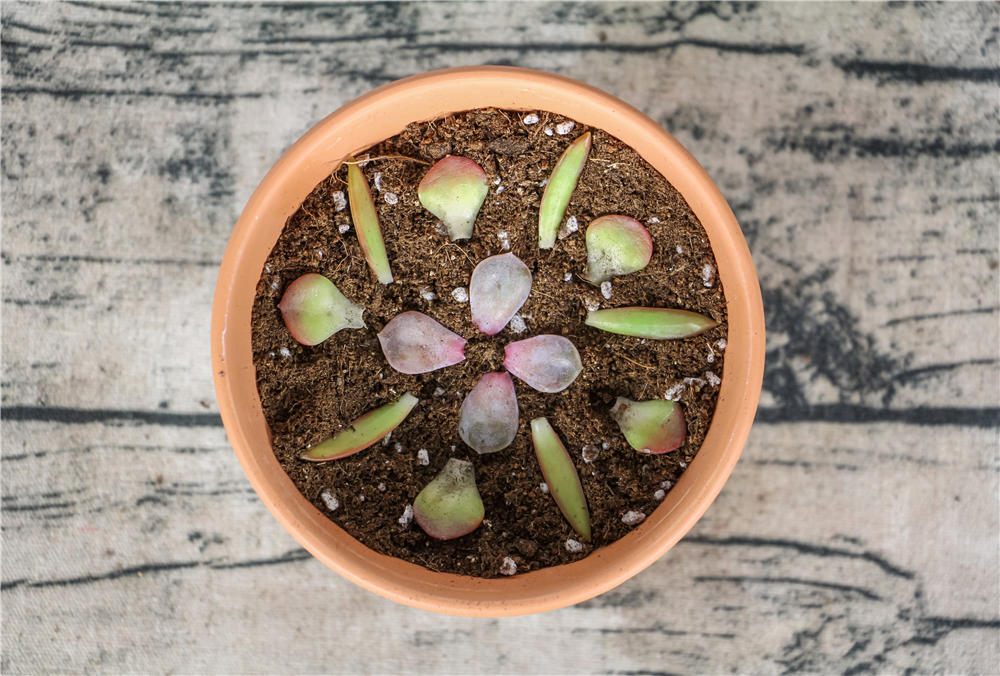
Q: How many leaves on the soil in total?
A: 14